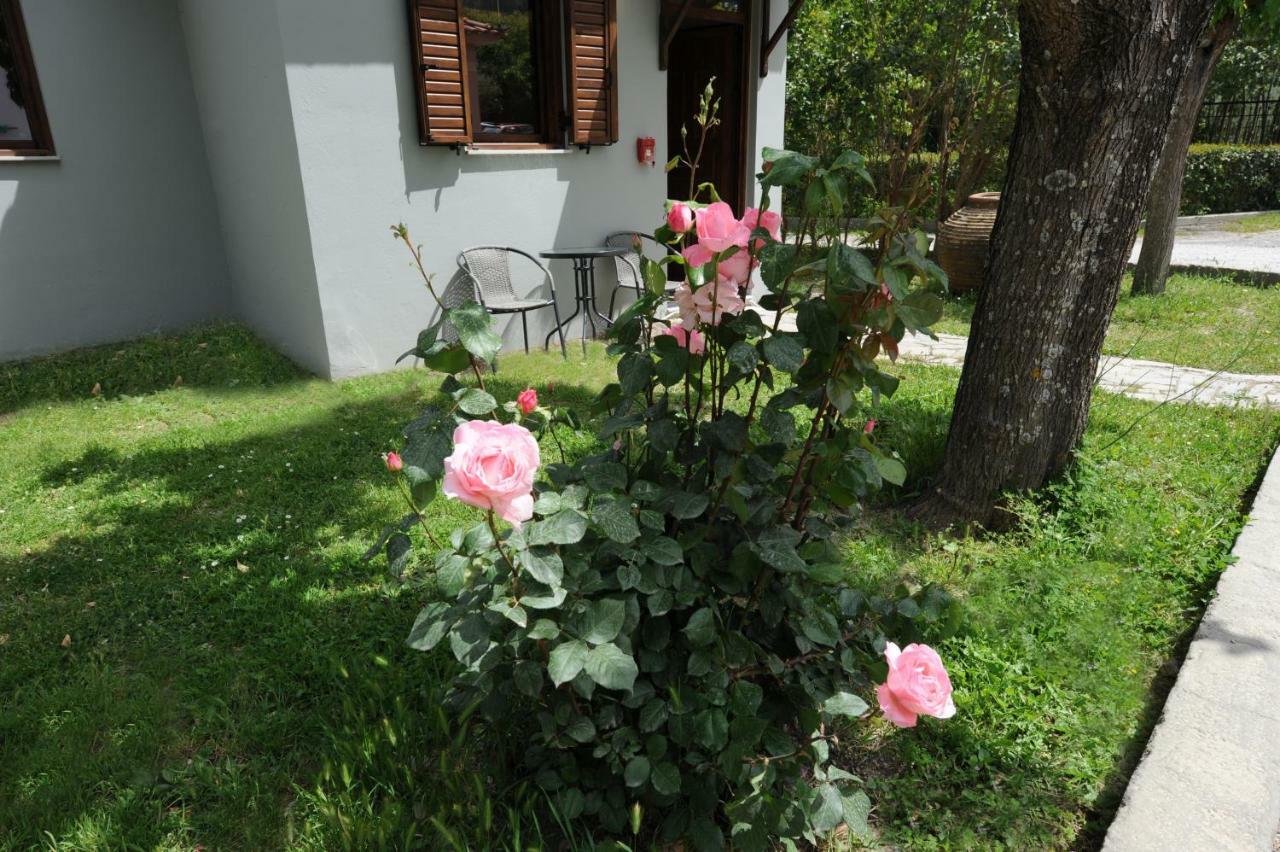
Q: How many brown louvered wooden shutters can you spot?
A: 2